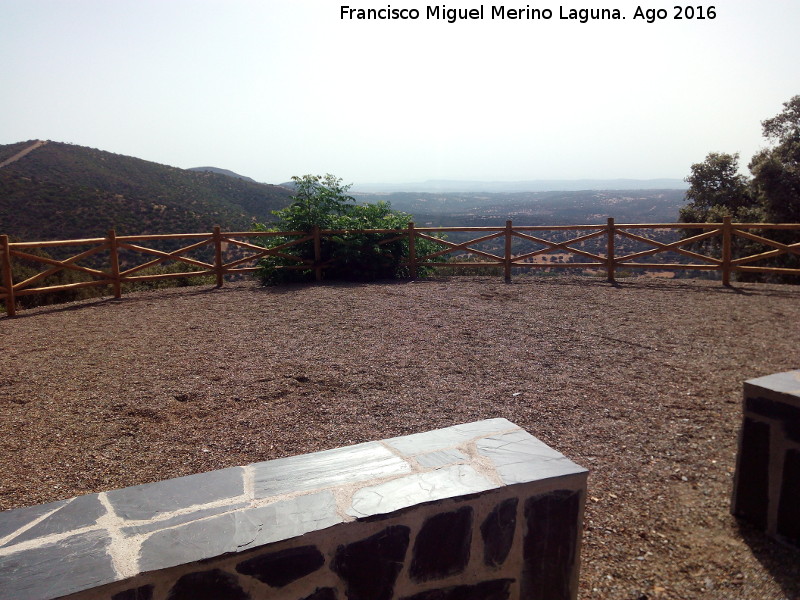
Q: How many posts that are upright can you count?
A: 8